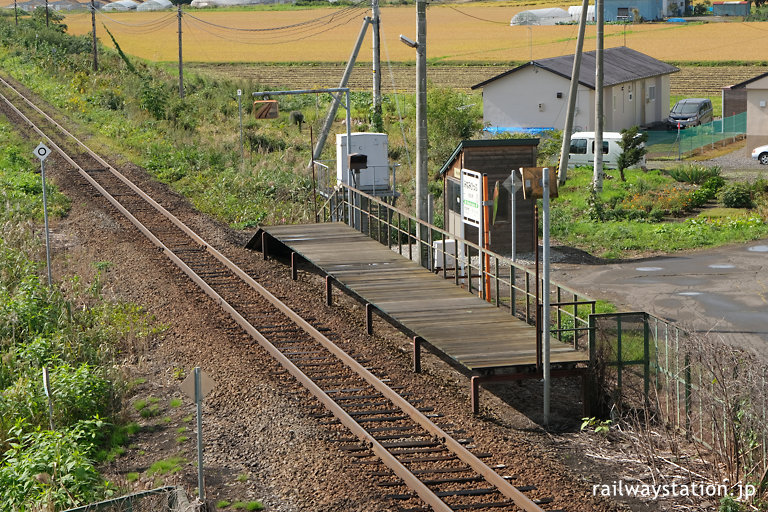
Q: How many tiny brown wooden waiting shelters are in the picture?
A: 1